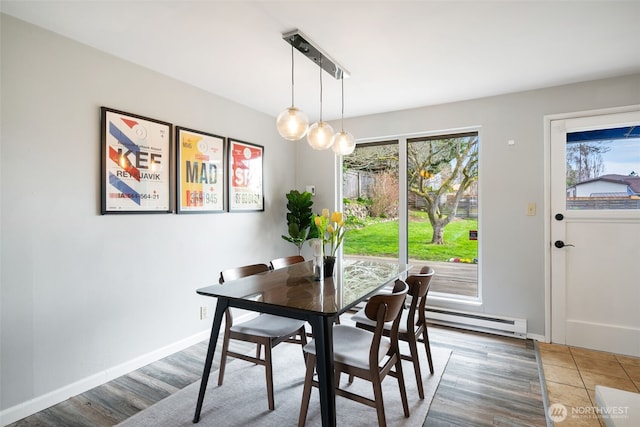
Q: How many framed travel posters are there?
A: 3